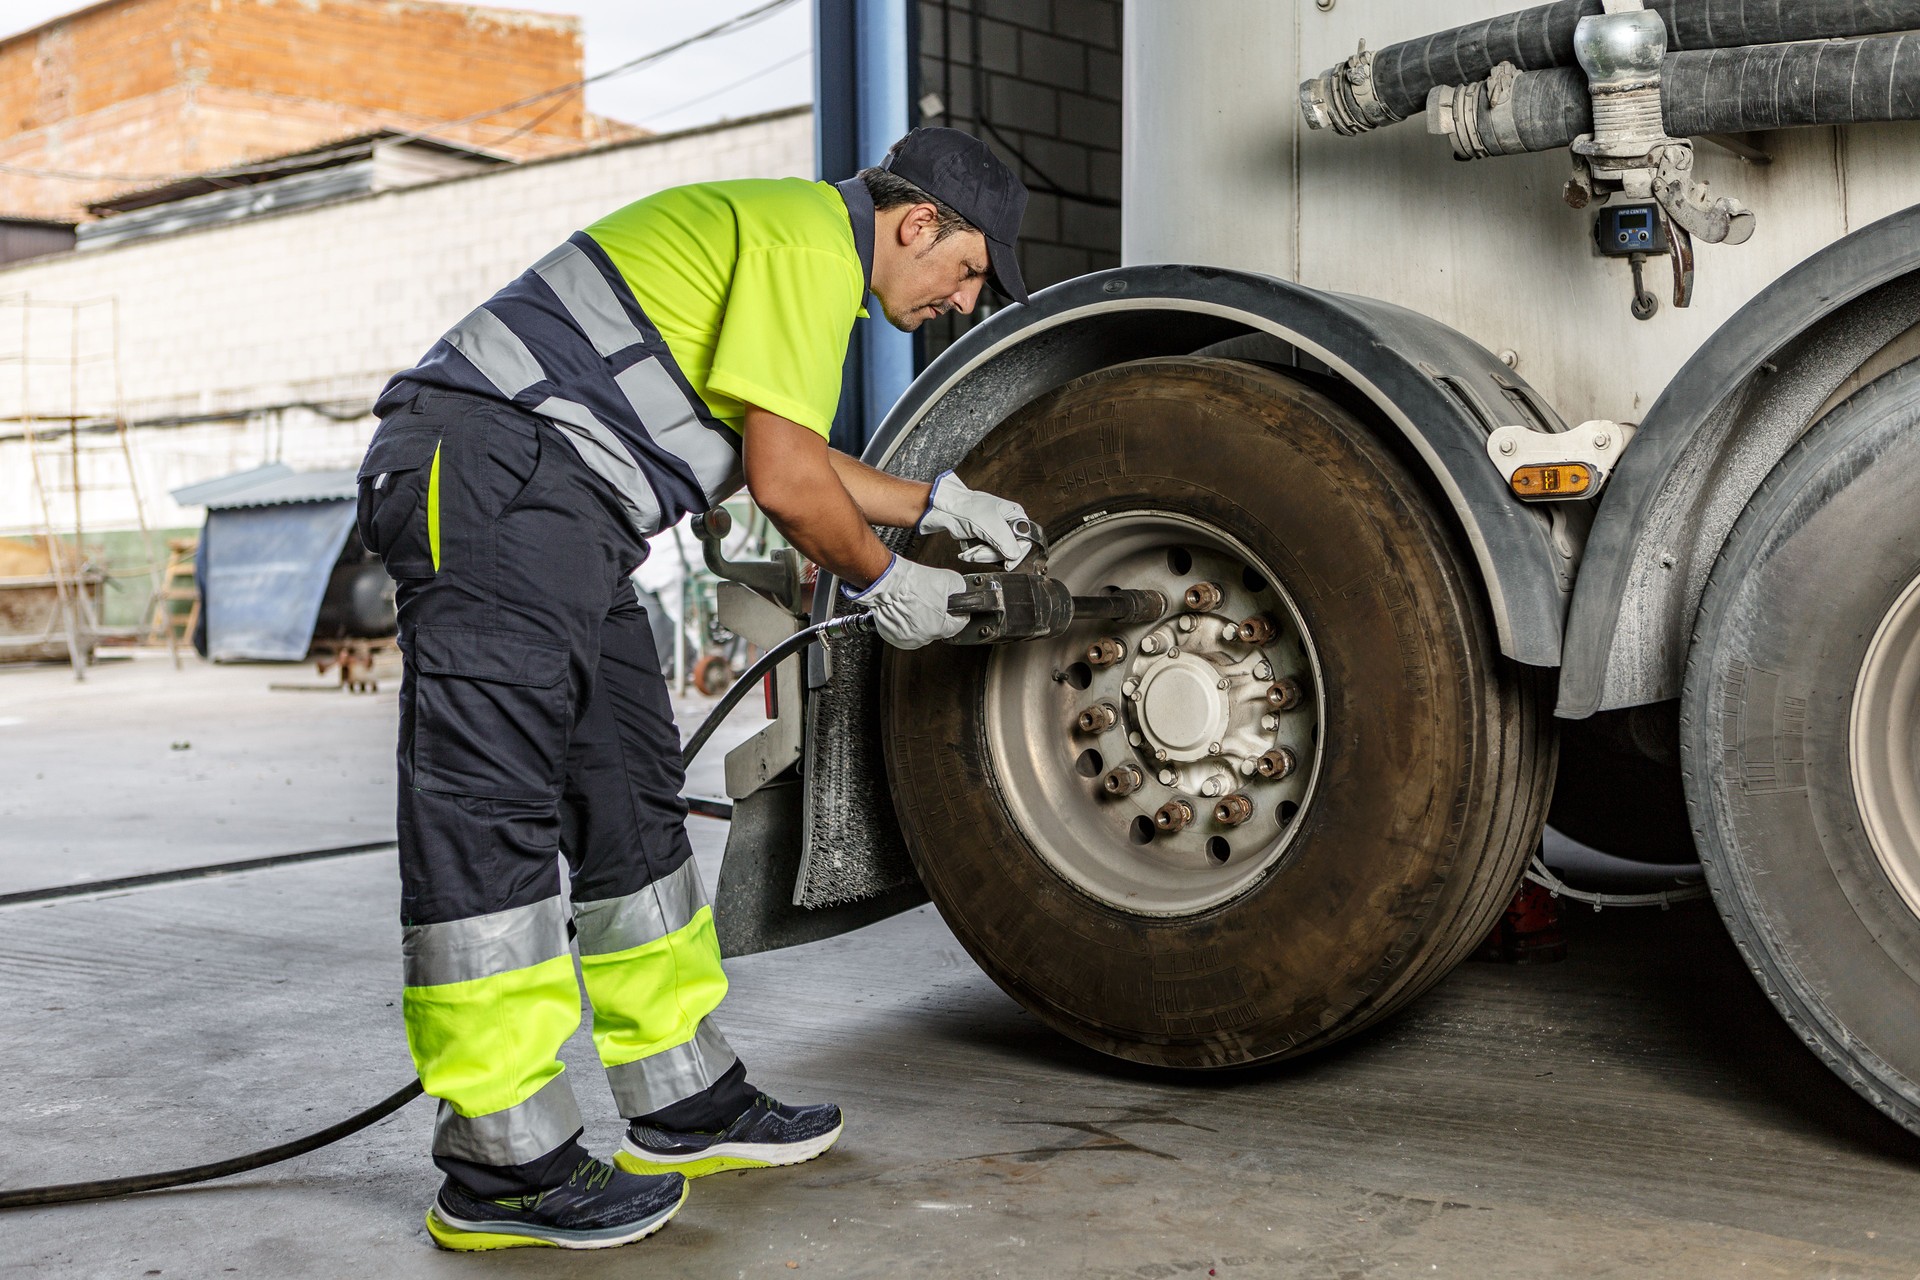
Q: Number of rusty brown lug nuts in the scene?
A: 9